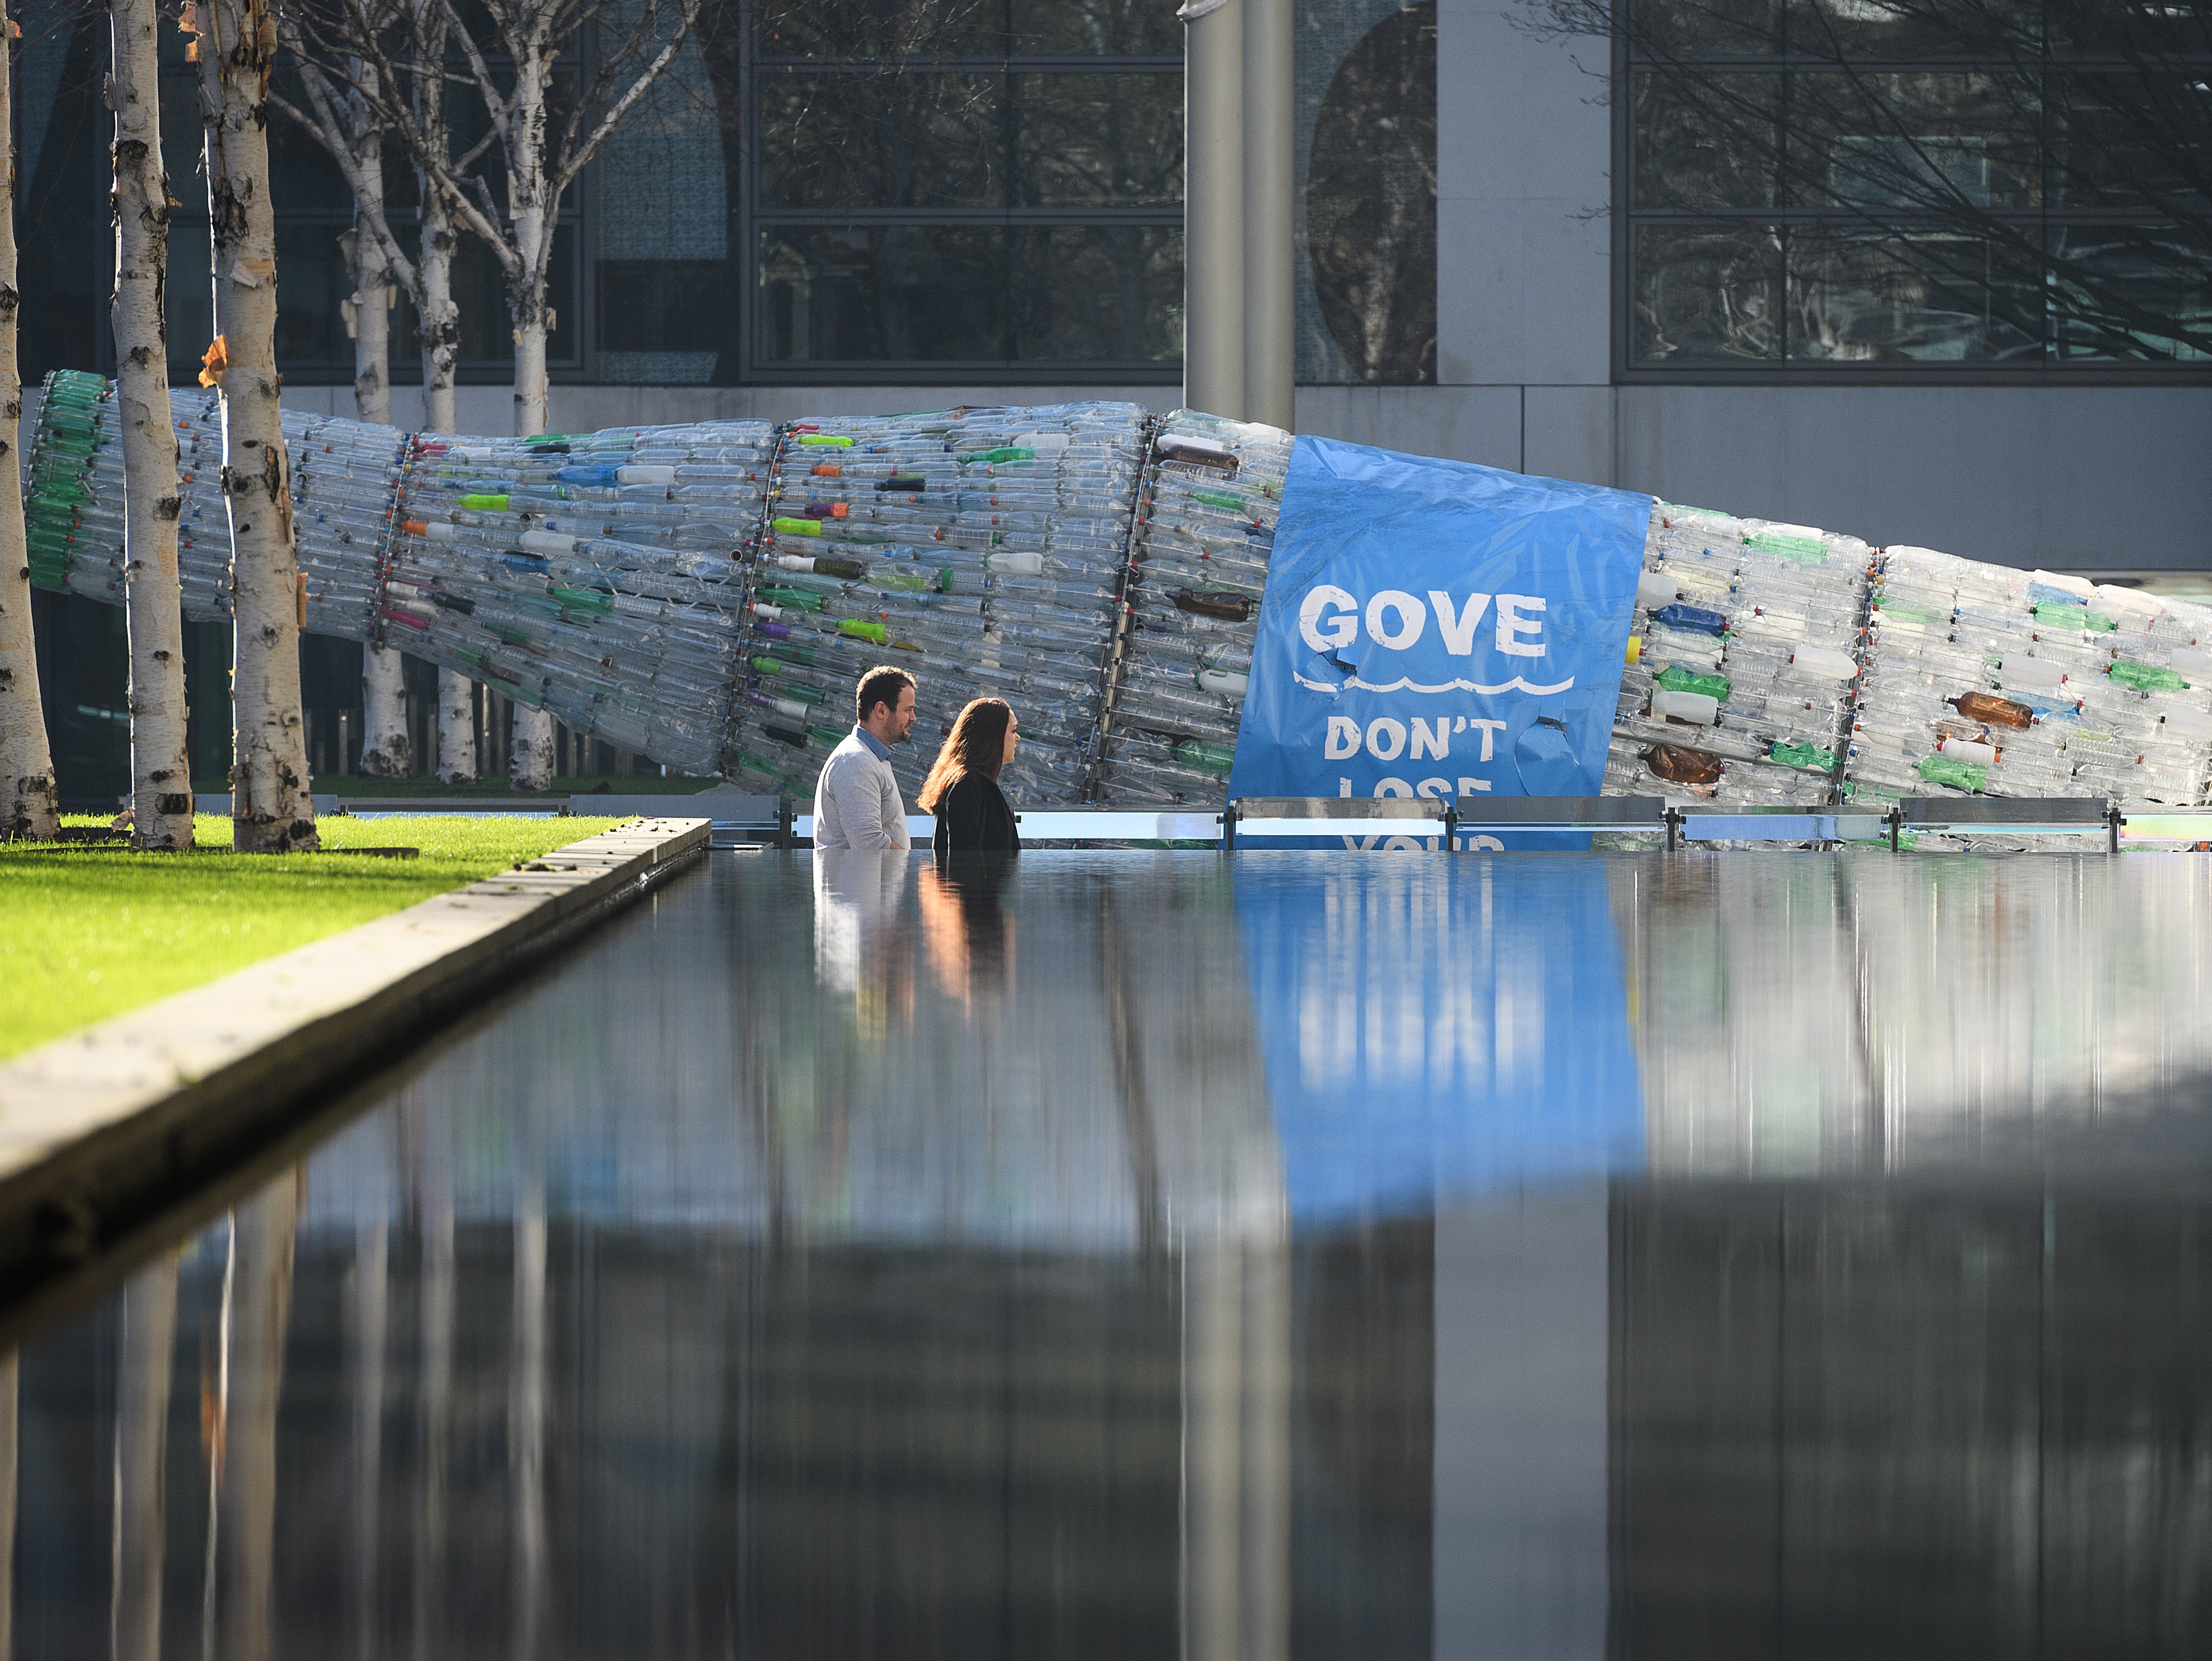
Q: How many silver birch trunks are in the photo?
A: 6